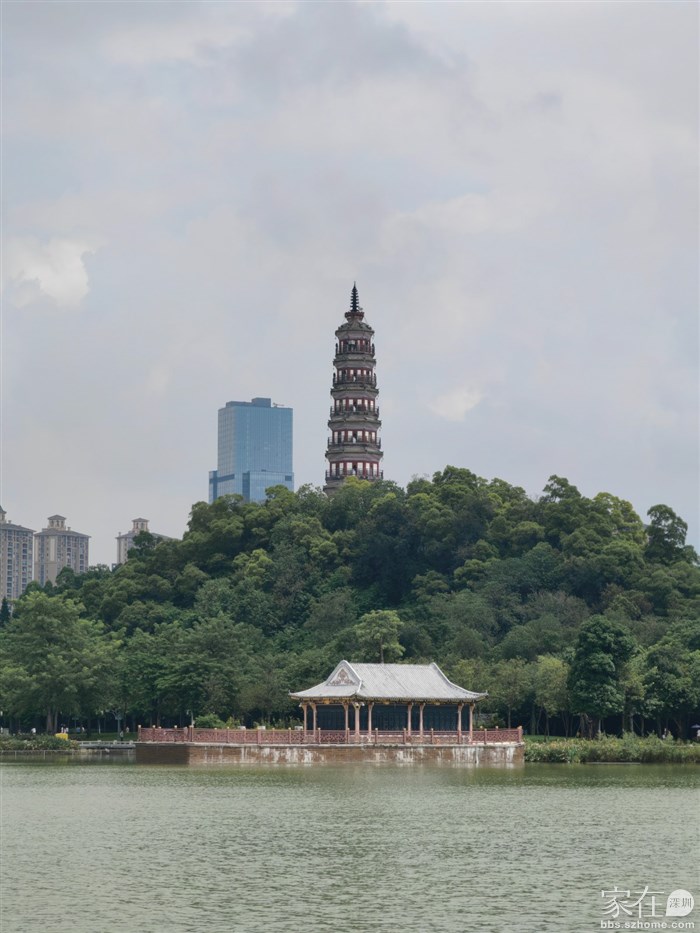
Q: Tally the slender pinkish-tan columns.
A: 9